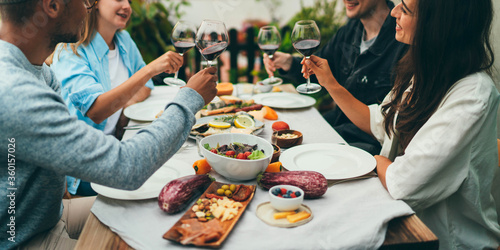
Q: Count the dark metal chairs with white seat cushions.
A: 0